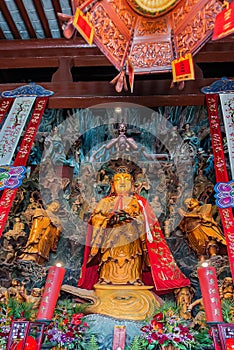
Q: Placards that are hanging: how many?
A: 4